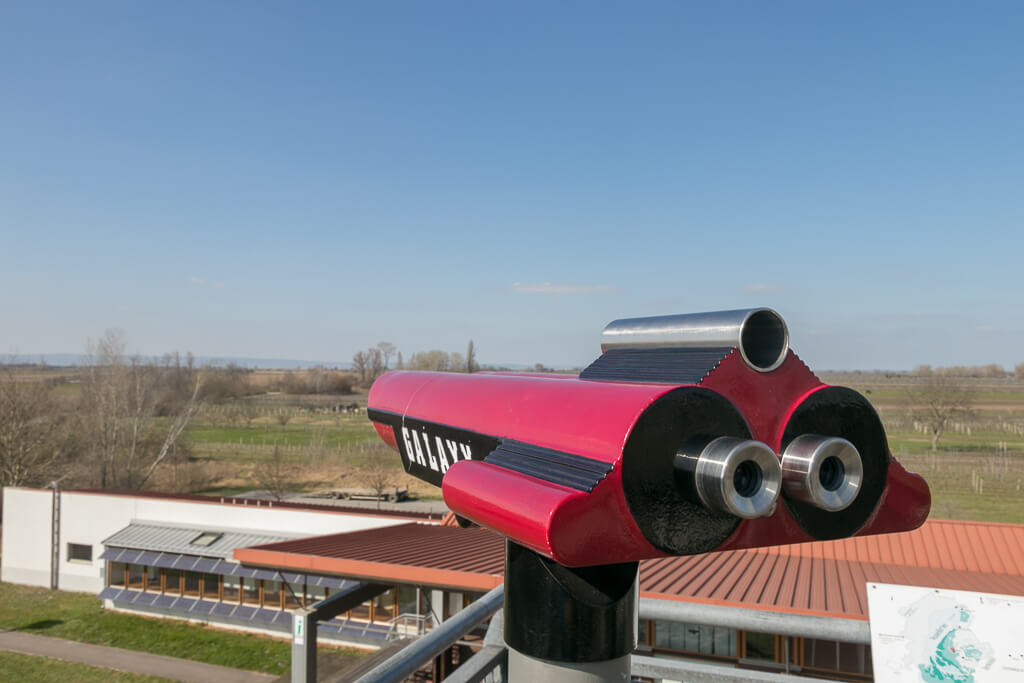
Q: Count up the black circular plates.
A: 2